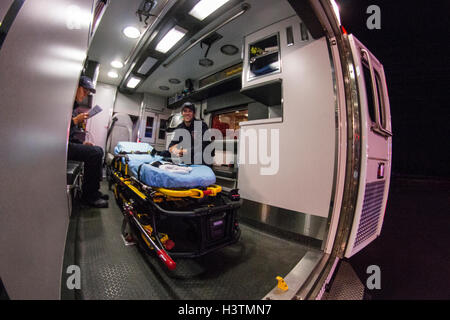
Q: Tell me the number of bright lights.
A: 6